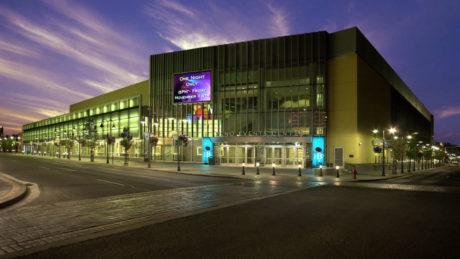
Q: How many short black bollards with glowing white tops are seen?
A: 6